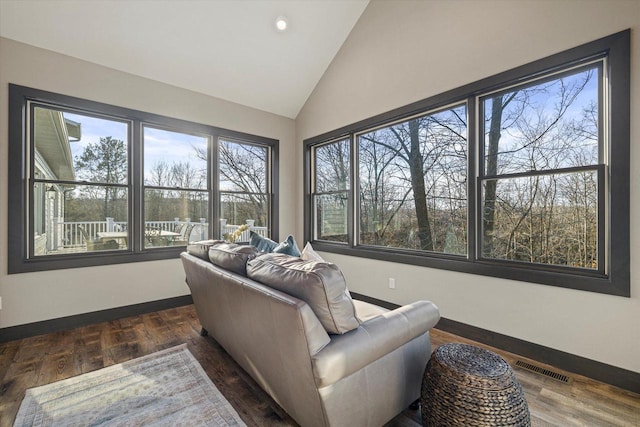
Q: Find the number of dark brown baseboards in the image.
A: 2